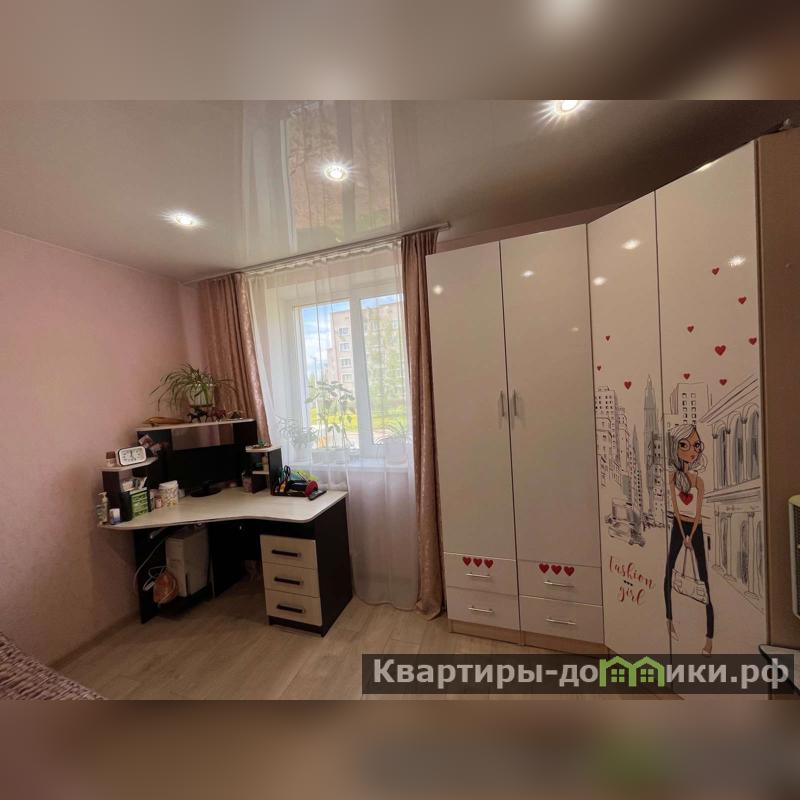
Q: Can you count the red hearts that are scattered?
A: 10